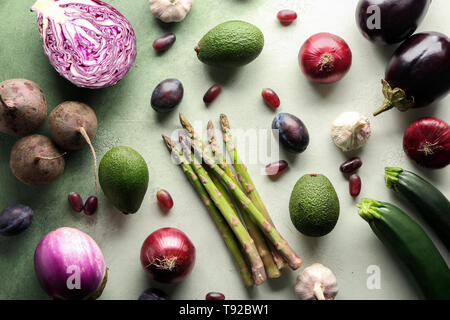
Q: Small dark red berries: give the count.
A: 11